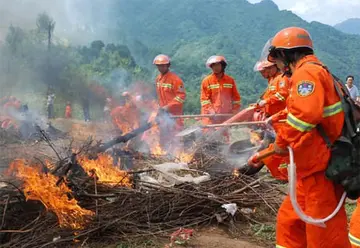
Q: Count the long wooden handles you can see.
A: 2